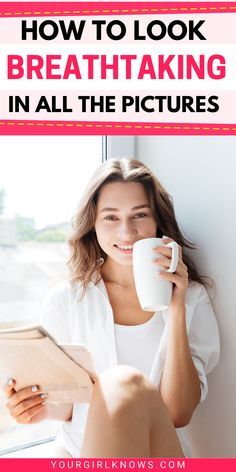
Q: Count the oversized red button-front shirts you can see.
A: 0